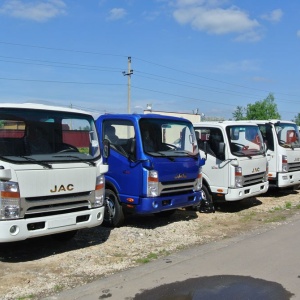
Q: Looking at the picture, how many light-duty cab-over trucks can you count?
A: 4